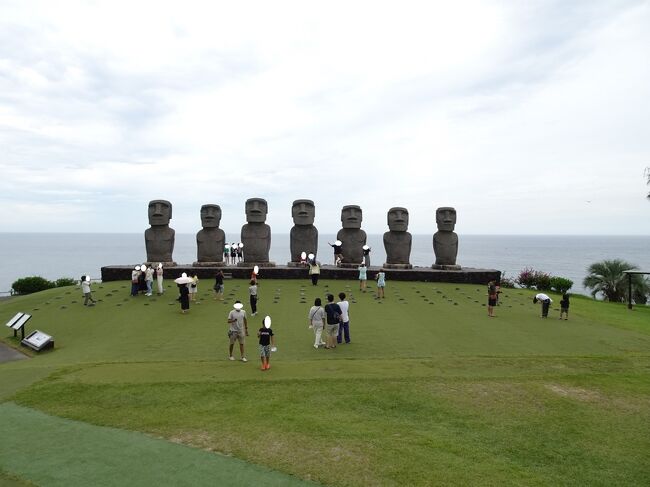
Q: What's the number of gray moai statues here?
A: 7